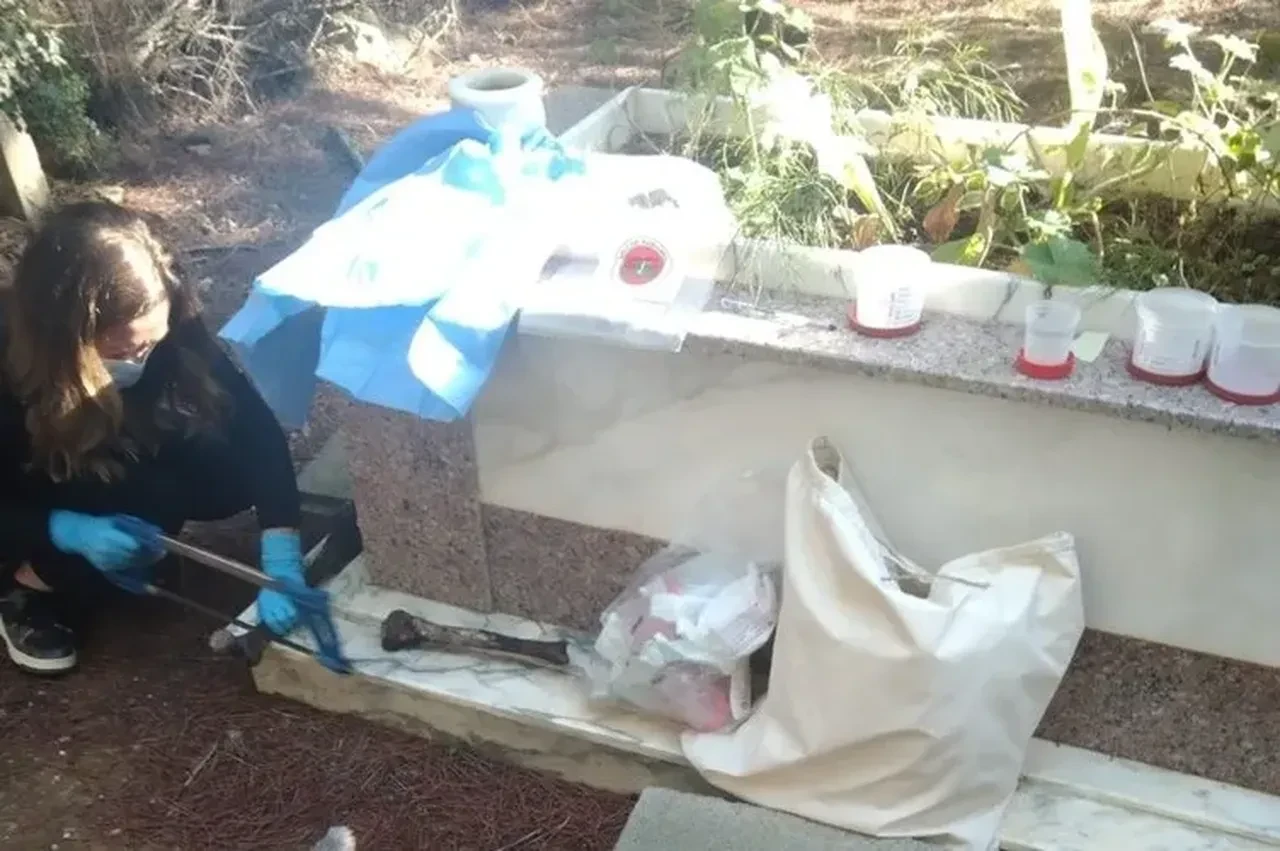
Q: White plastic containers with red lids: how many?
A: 4